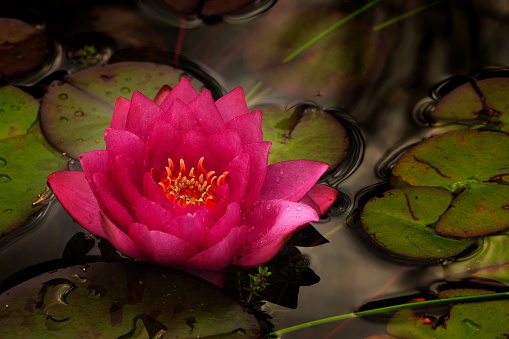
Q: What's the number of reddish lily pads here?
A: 2